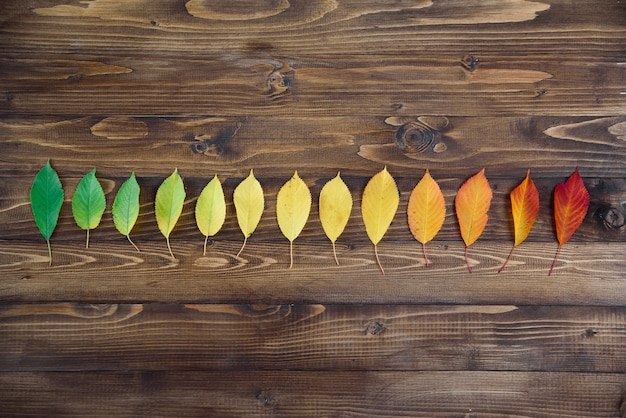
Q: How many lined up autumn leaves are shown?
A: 13